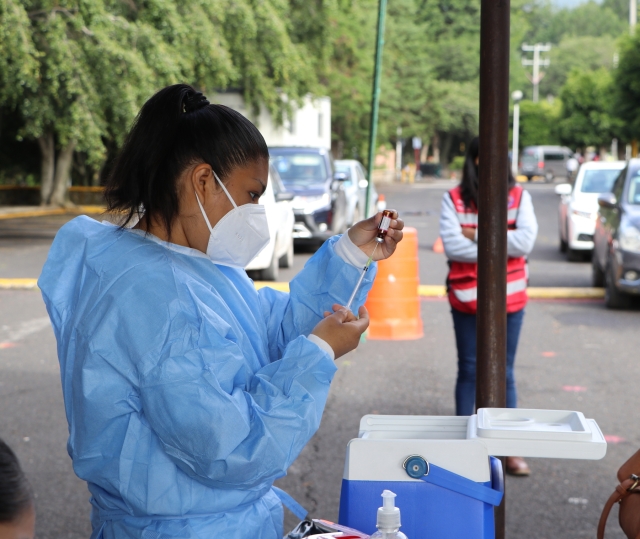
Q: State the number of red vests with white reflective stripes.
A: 1